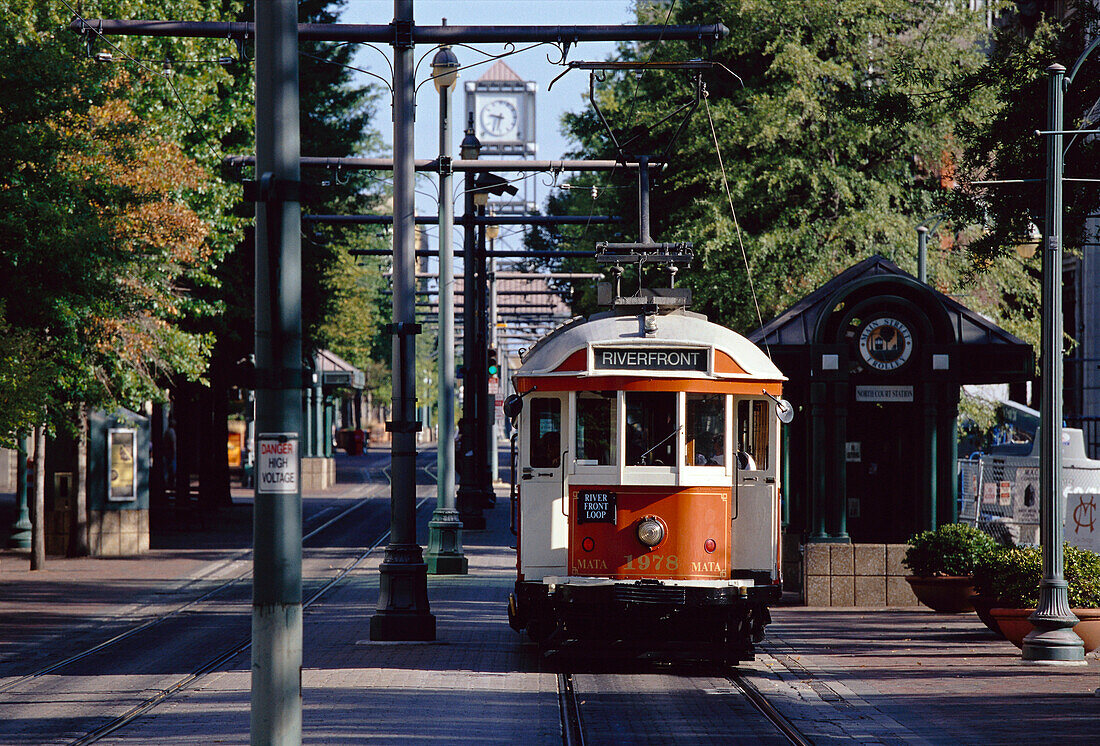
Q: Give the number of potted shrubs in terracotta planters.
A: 3